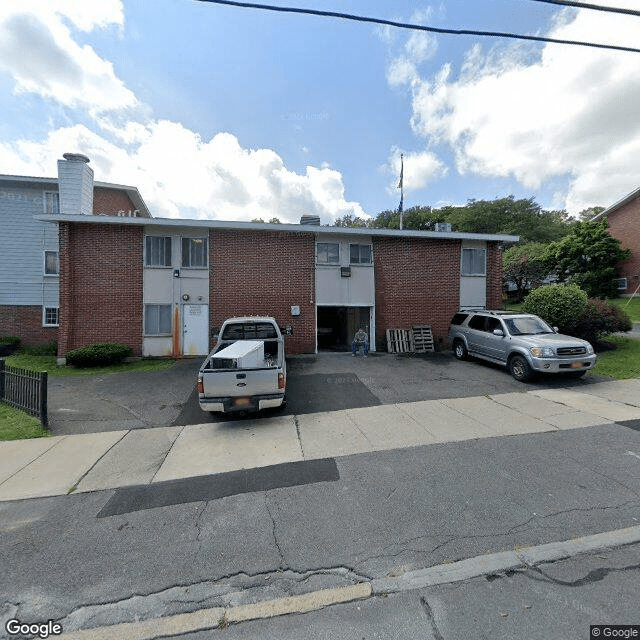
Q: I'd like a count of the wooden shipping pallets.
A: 2